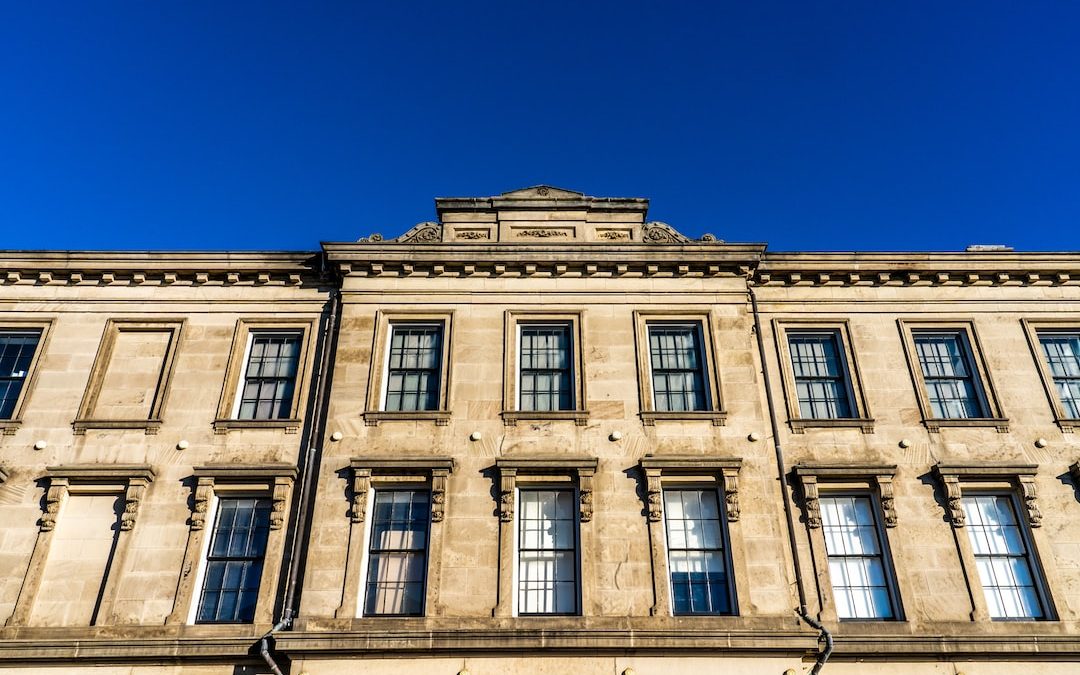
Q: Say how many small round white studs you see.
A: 8